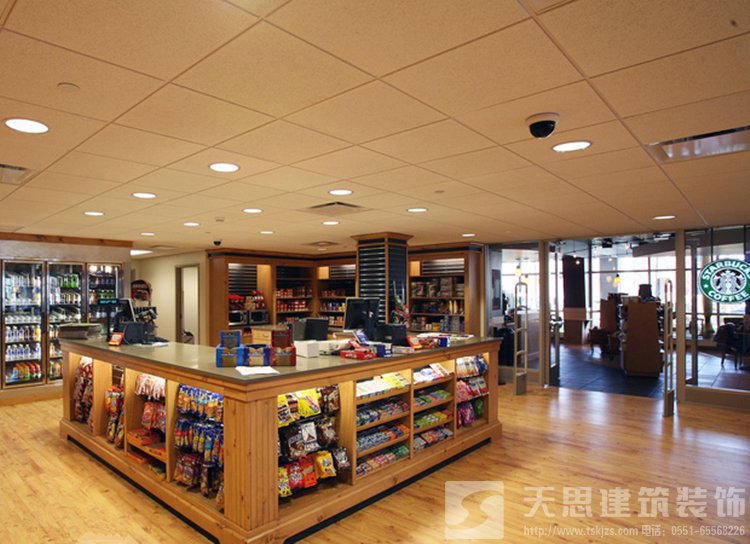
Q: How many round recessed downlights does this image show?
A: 14